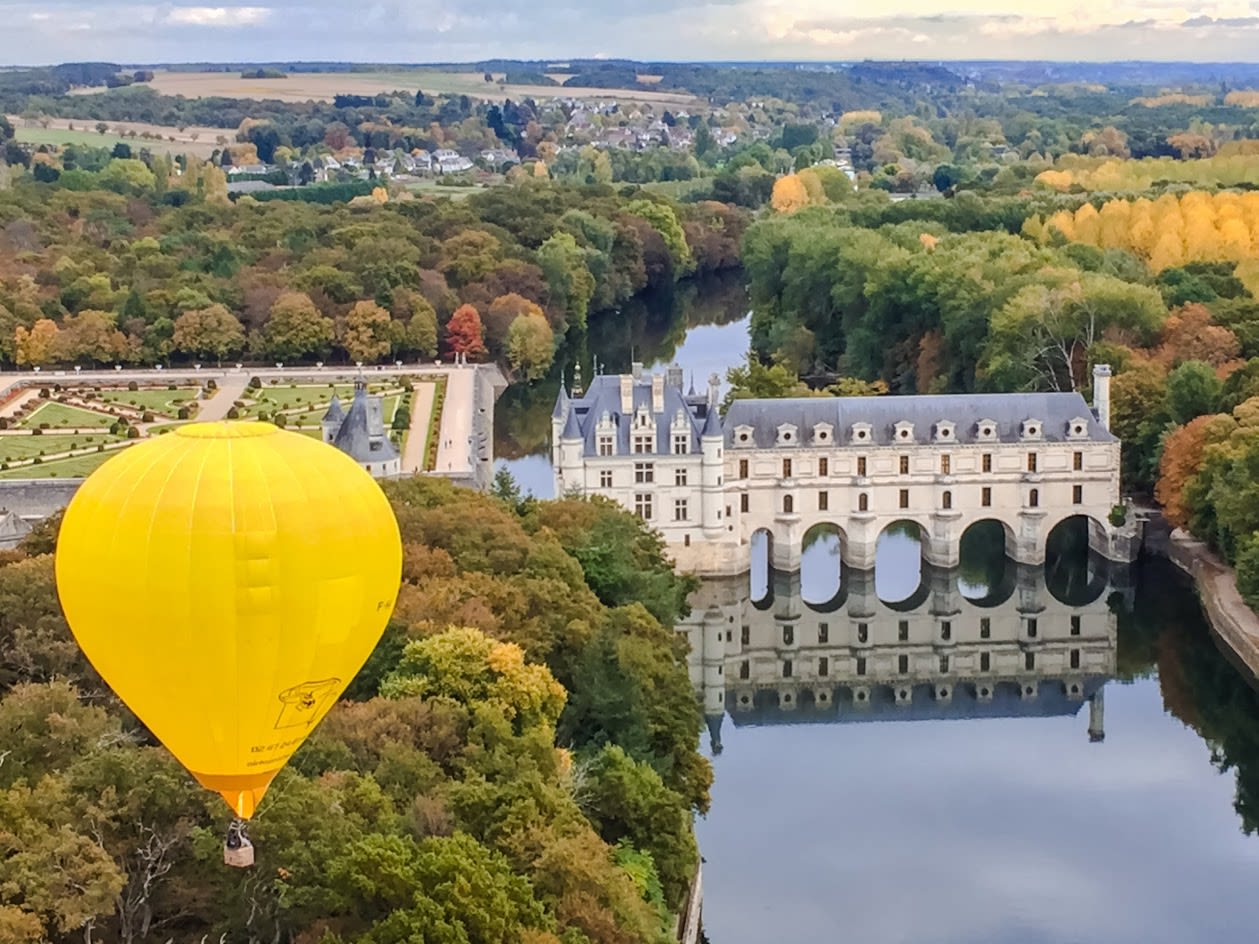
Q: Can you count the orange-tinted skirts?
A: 1